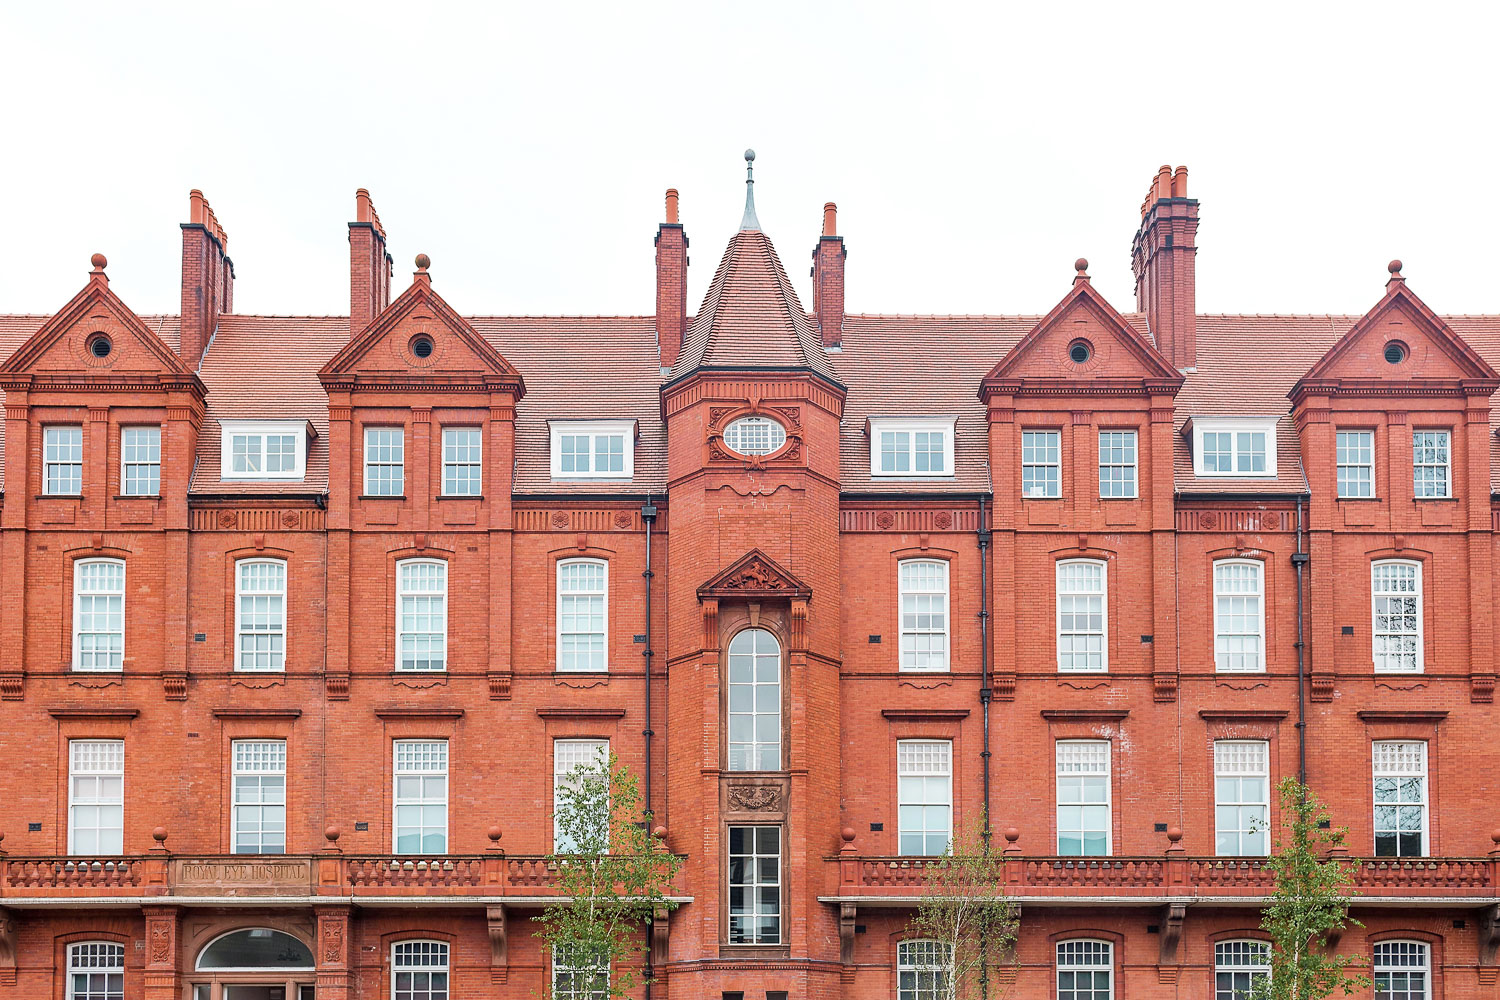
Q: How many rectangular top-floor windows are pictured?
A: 12